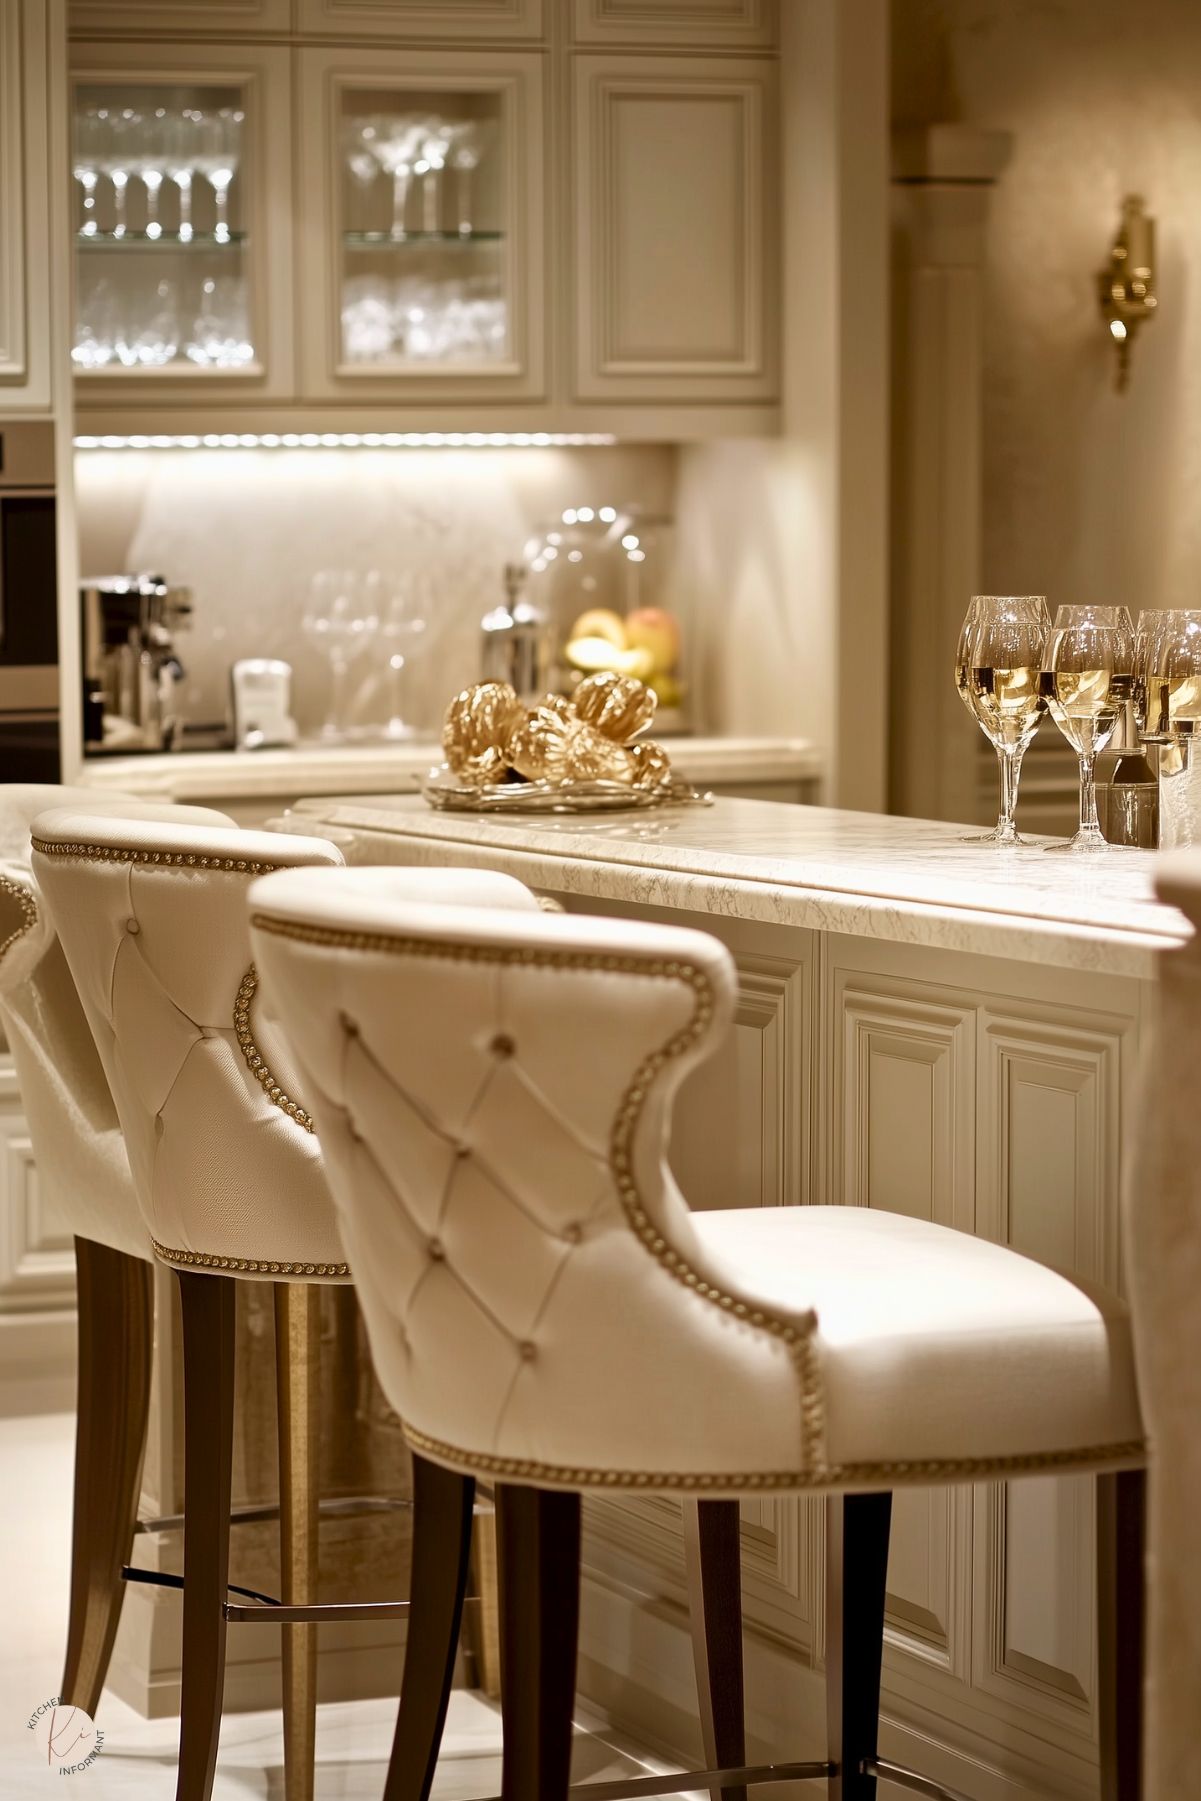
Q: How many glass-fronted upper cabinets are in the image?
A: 2